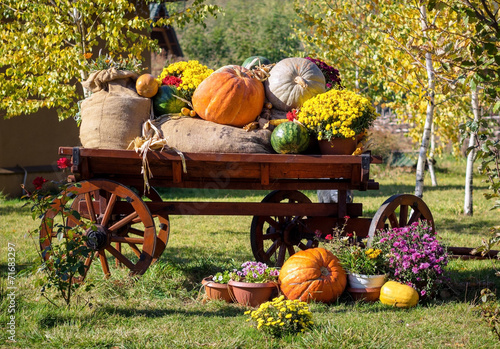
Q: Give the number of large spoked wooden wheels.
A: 4